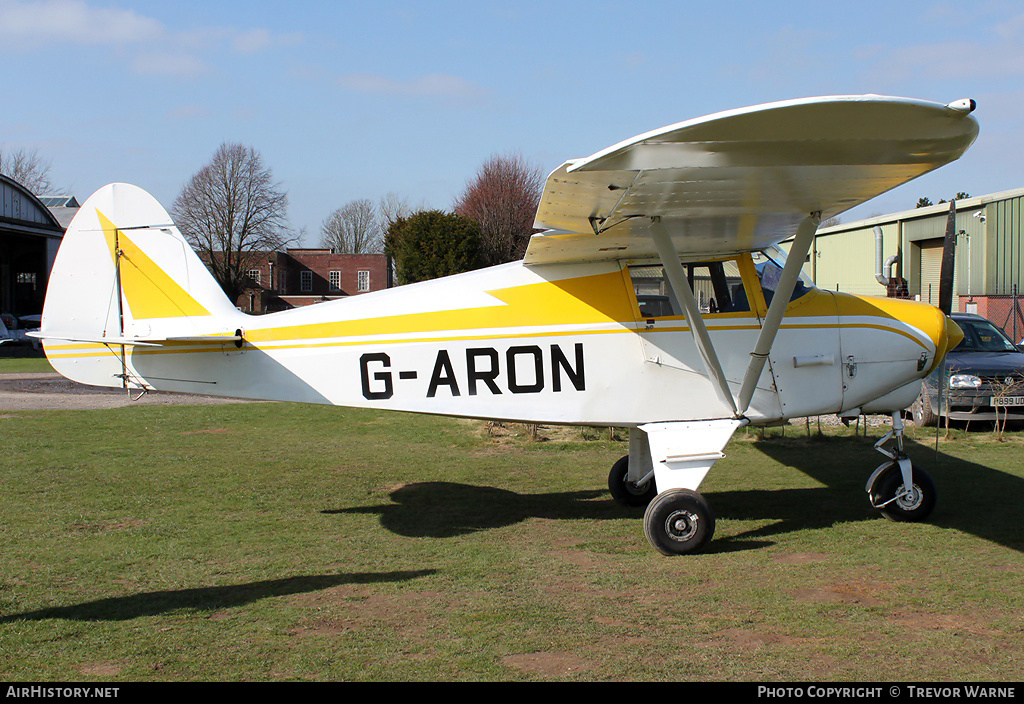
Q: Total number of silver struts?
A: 2